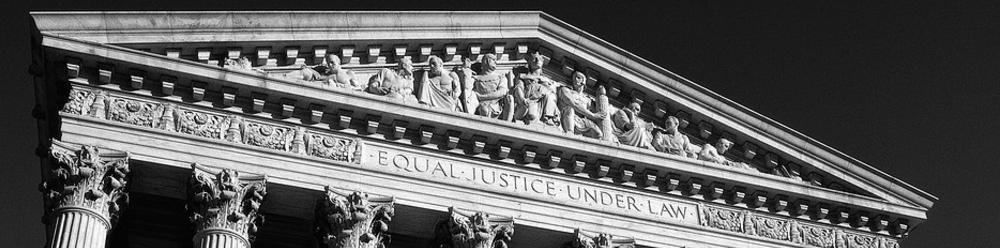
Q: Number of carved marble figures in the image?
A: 9